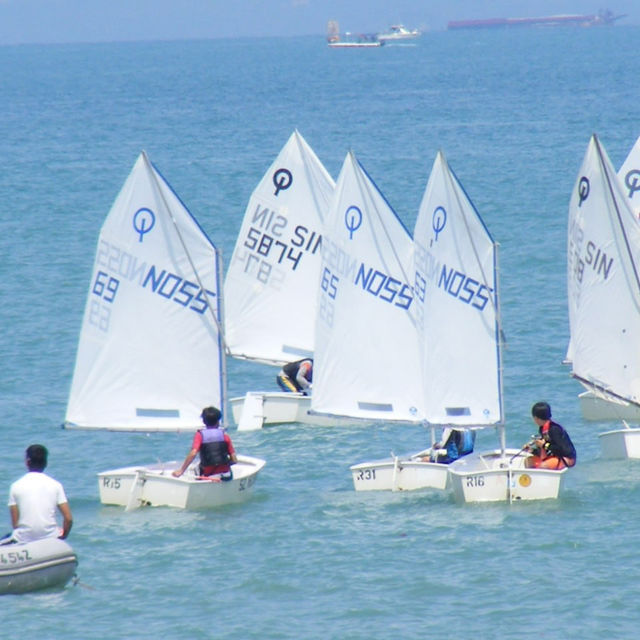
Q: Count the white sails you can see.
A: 6